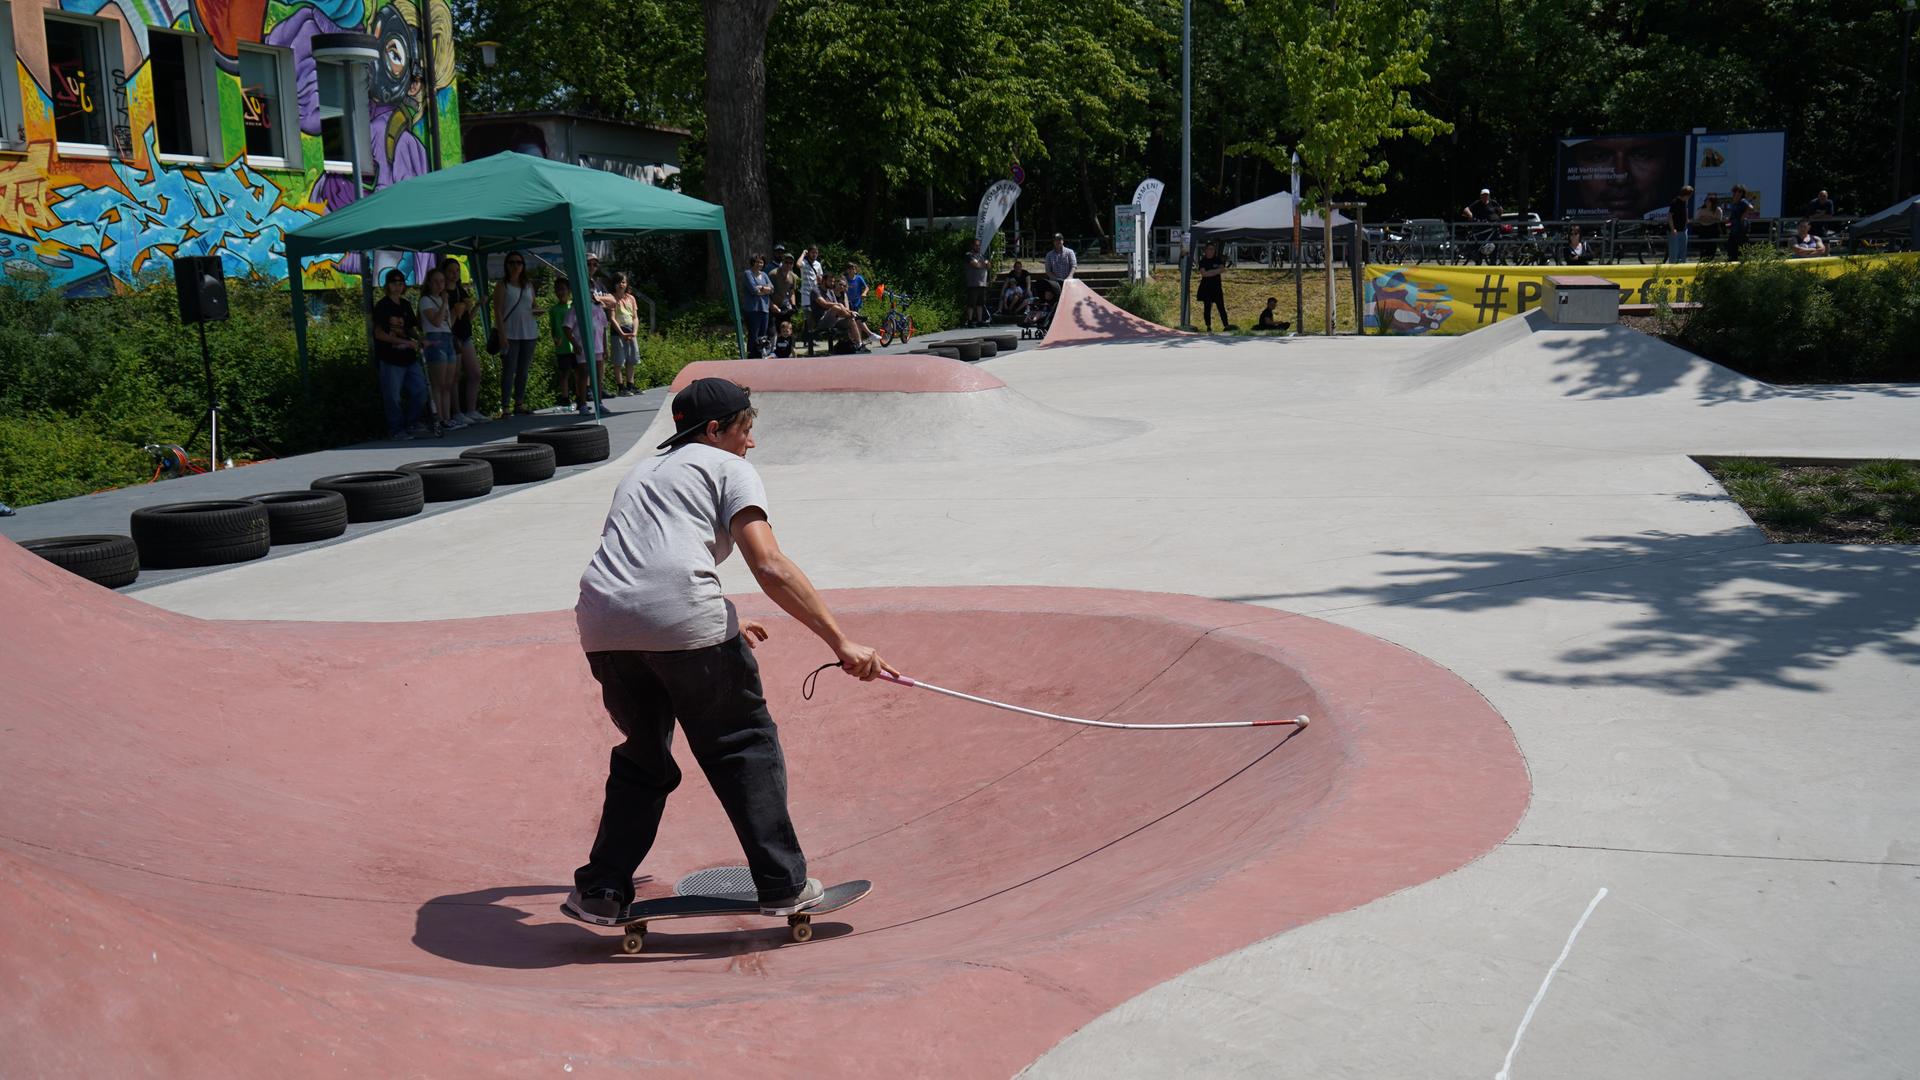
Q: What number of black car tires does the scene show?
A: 11